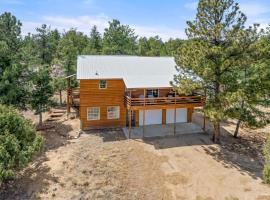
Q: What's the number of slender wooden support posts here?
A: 4